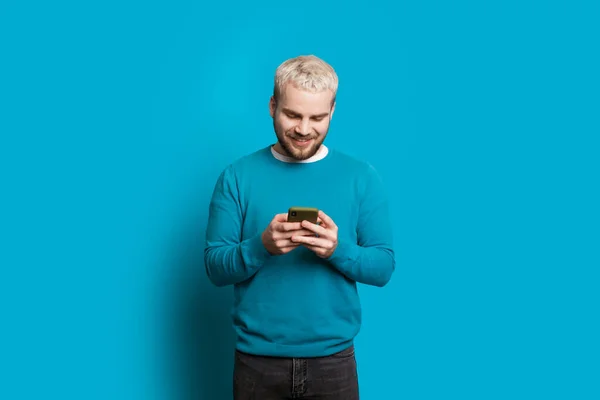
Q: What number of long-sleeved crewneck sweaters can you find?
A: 1